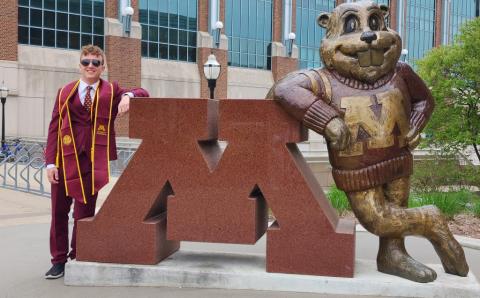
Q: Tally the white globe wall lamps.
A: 4